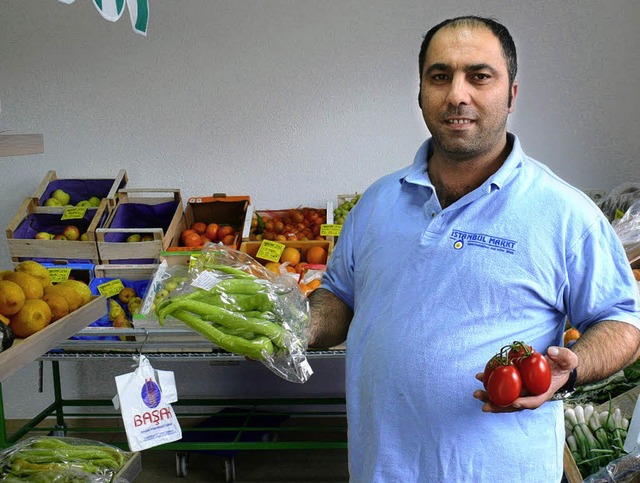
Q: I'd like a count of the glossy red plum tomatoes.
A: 4